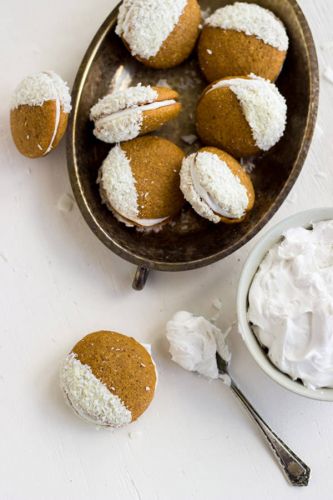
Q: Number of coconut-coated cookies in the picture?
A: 8